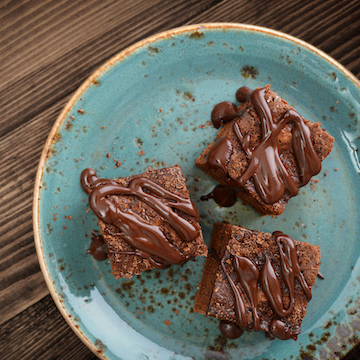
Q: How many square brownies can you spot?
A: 3